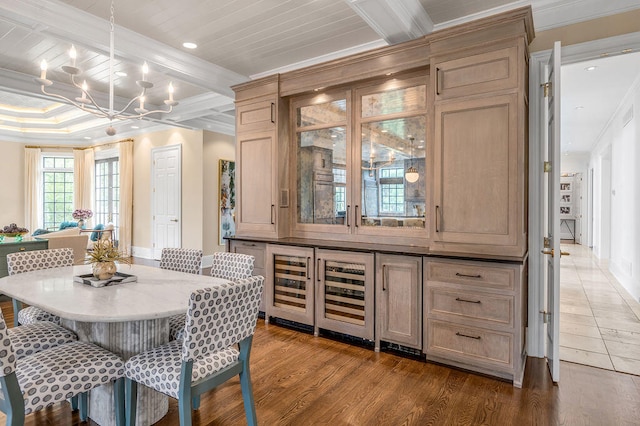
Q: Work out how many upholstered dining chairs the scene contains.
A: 6